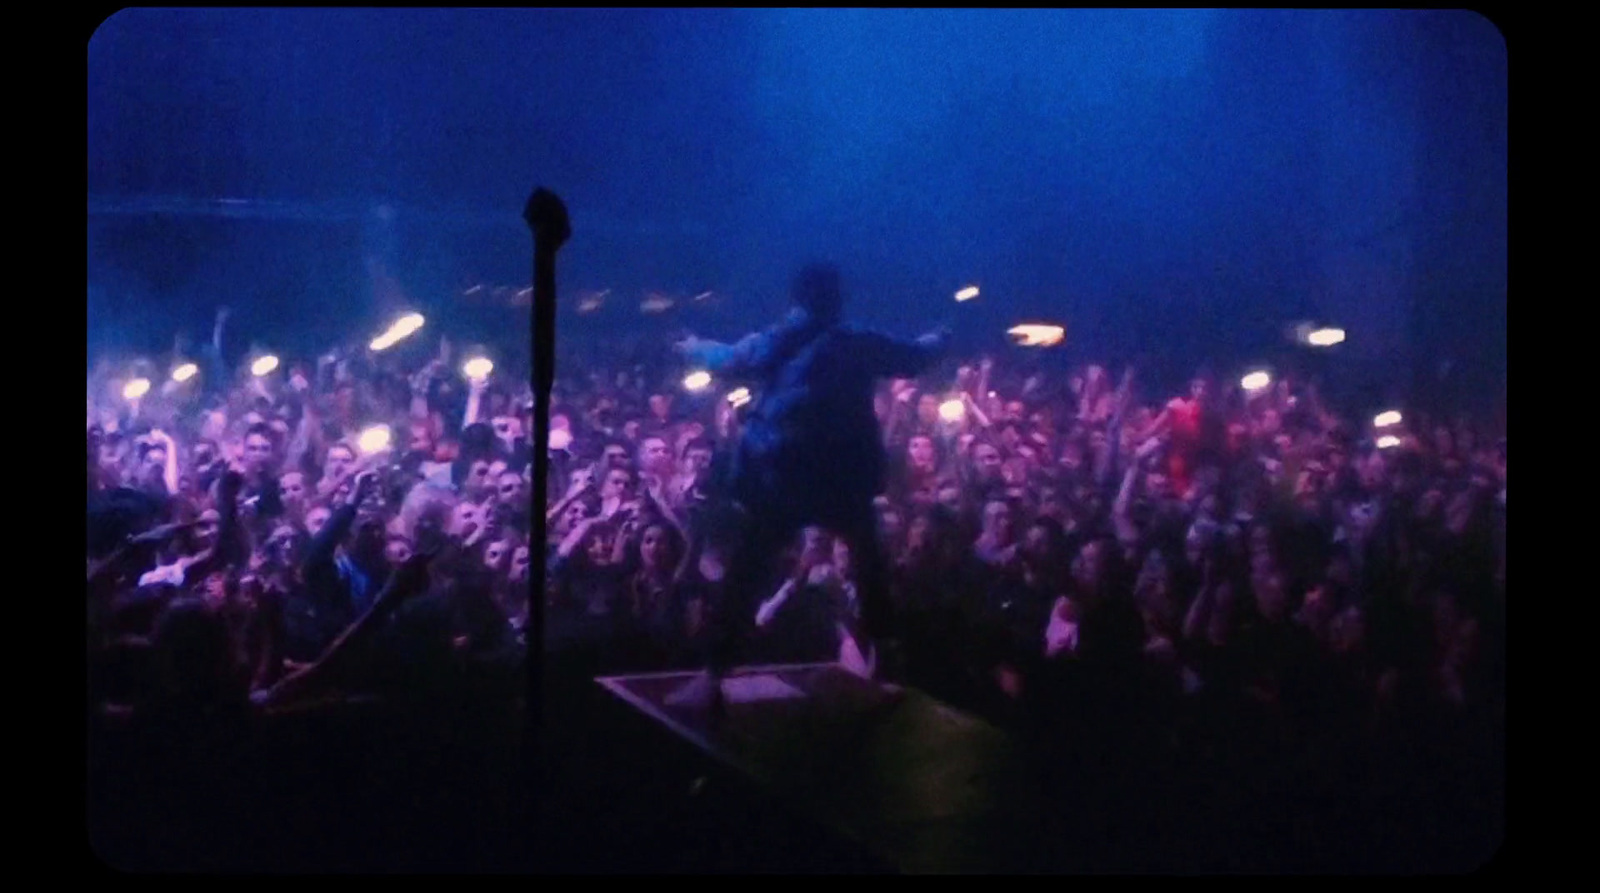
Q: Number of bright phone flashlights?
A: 15